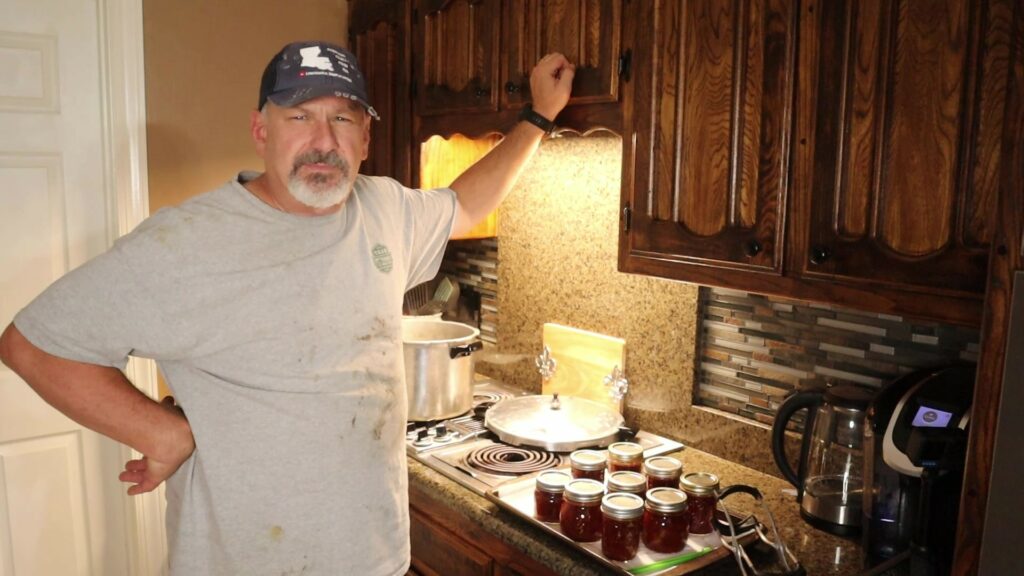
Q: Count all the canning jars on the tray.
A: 9